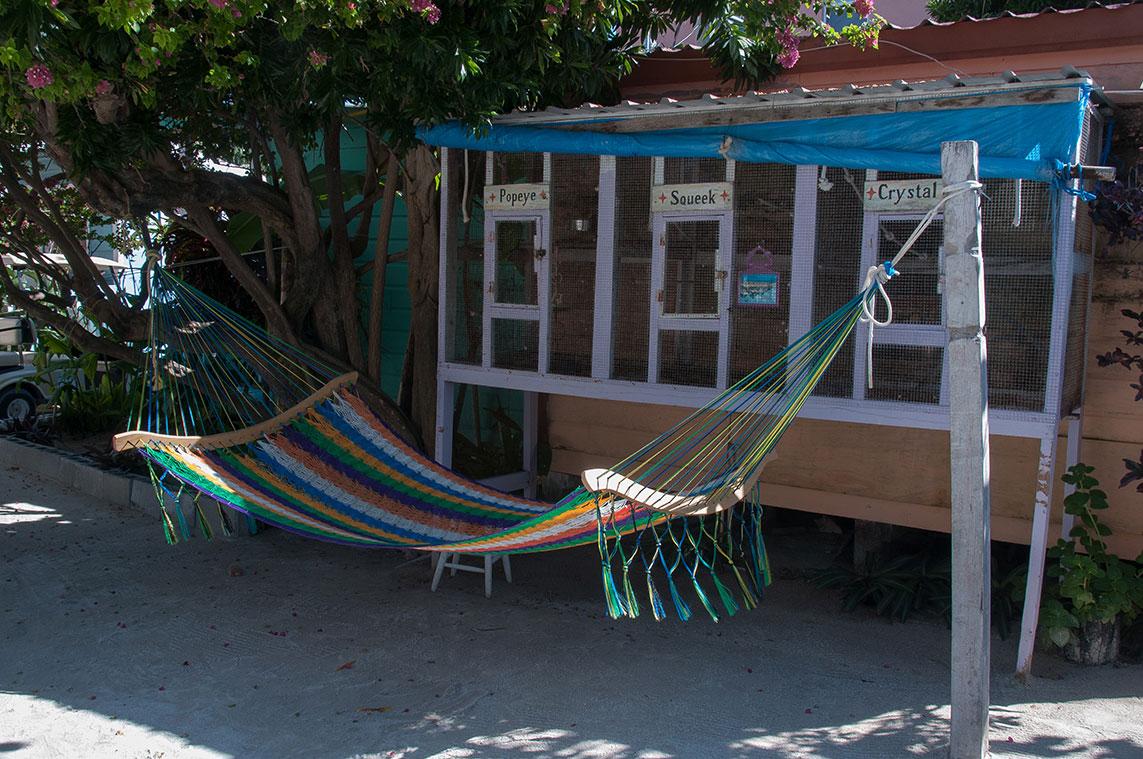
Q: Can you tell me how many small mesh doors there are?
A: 3